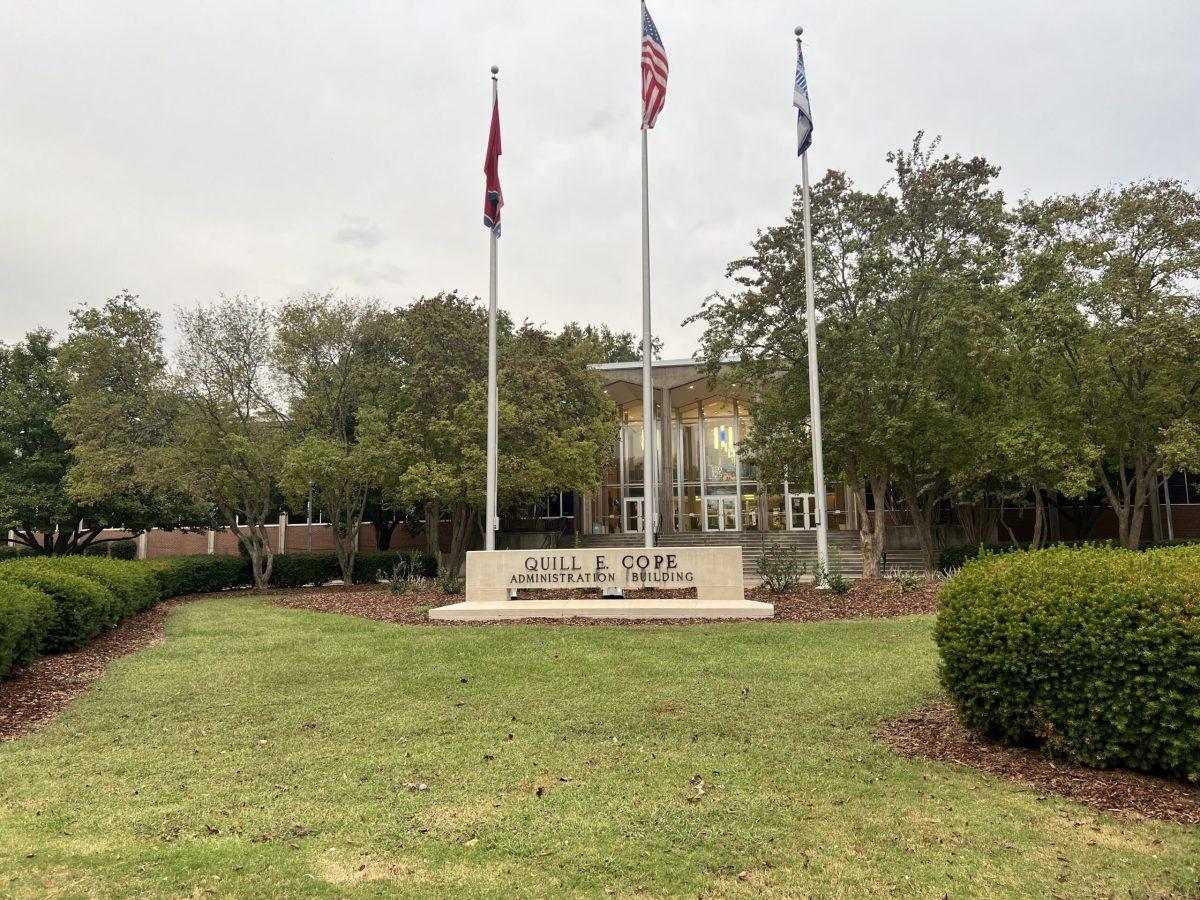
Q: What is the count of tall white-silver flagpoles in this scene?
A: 3